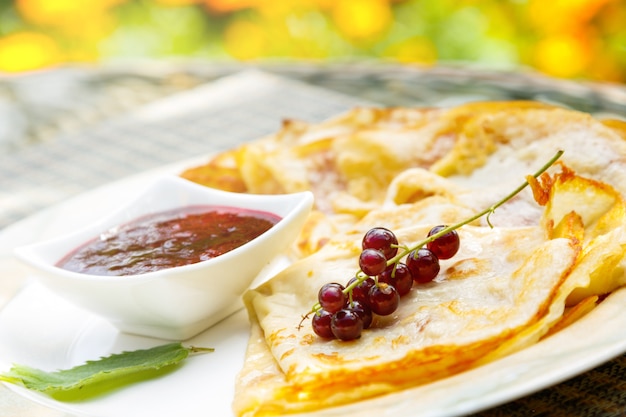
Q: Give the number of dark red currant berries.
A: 11